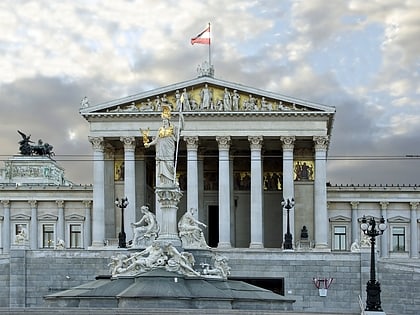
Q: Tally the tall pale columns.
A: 8